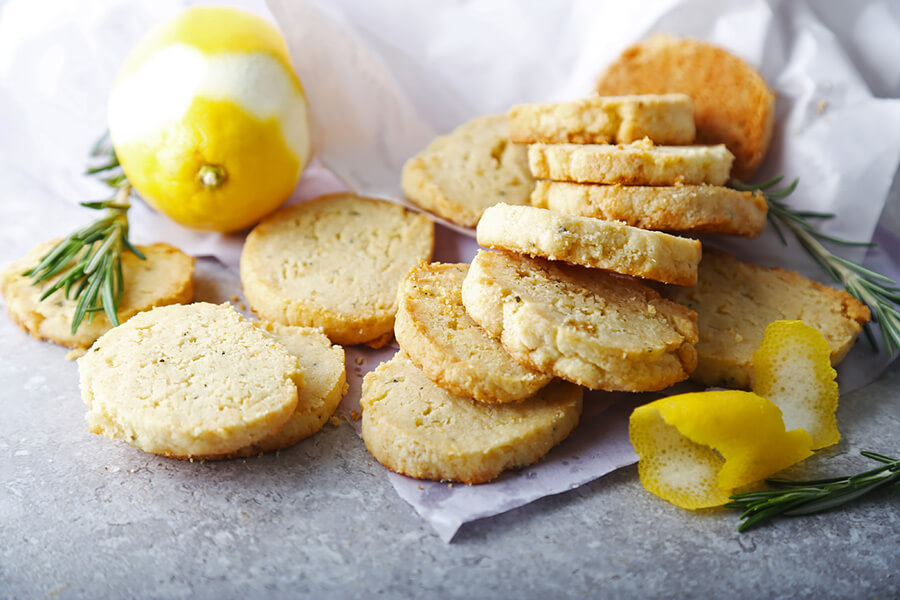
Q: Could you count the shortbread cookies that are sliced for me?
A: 14